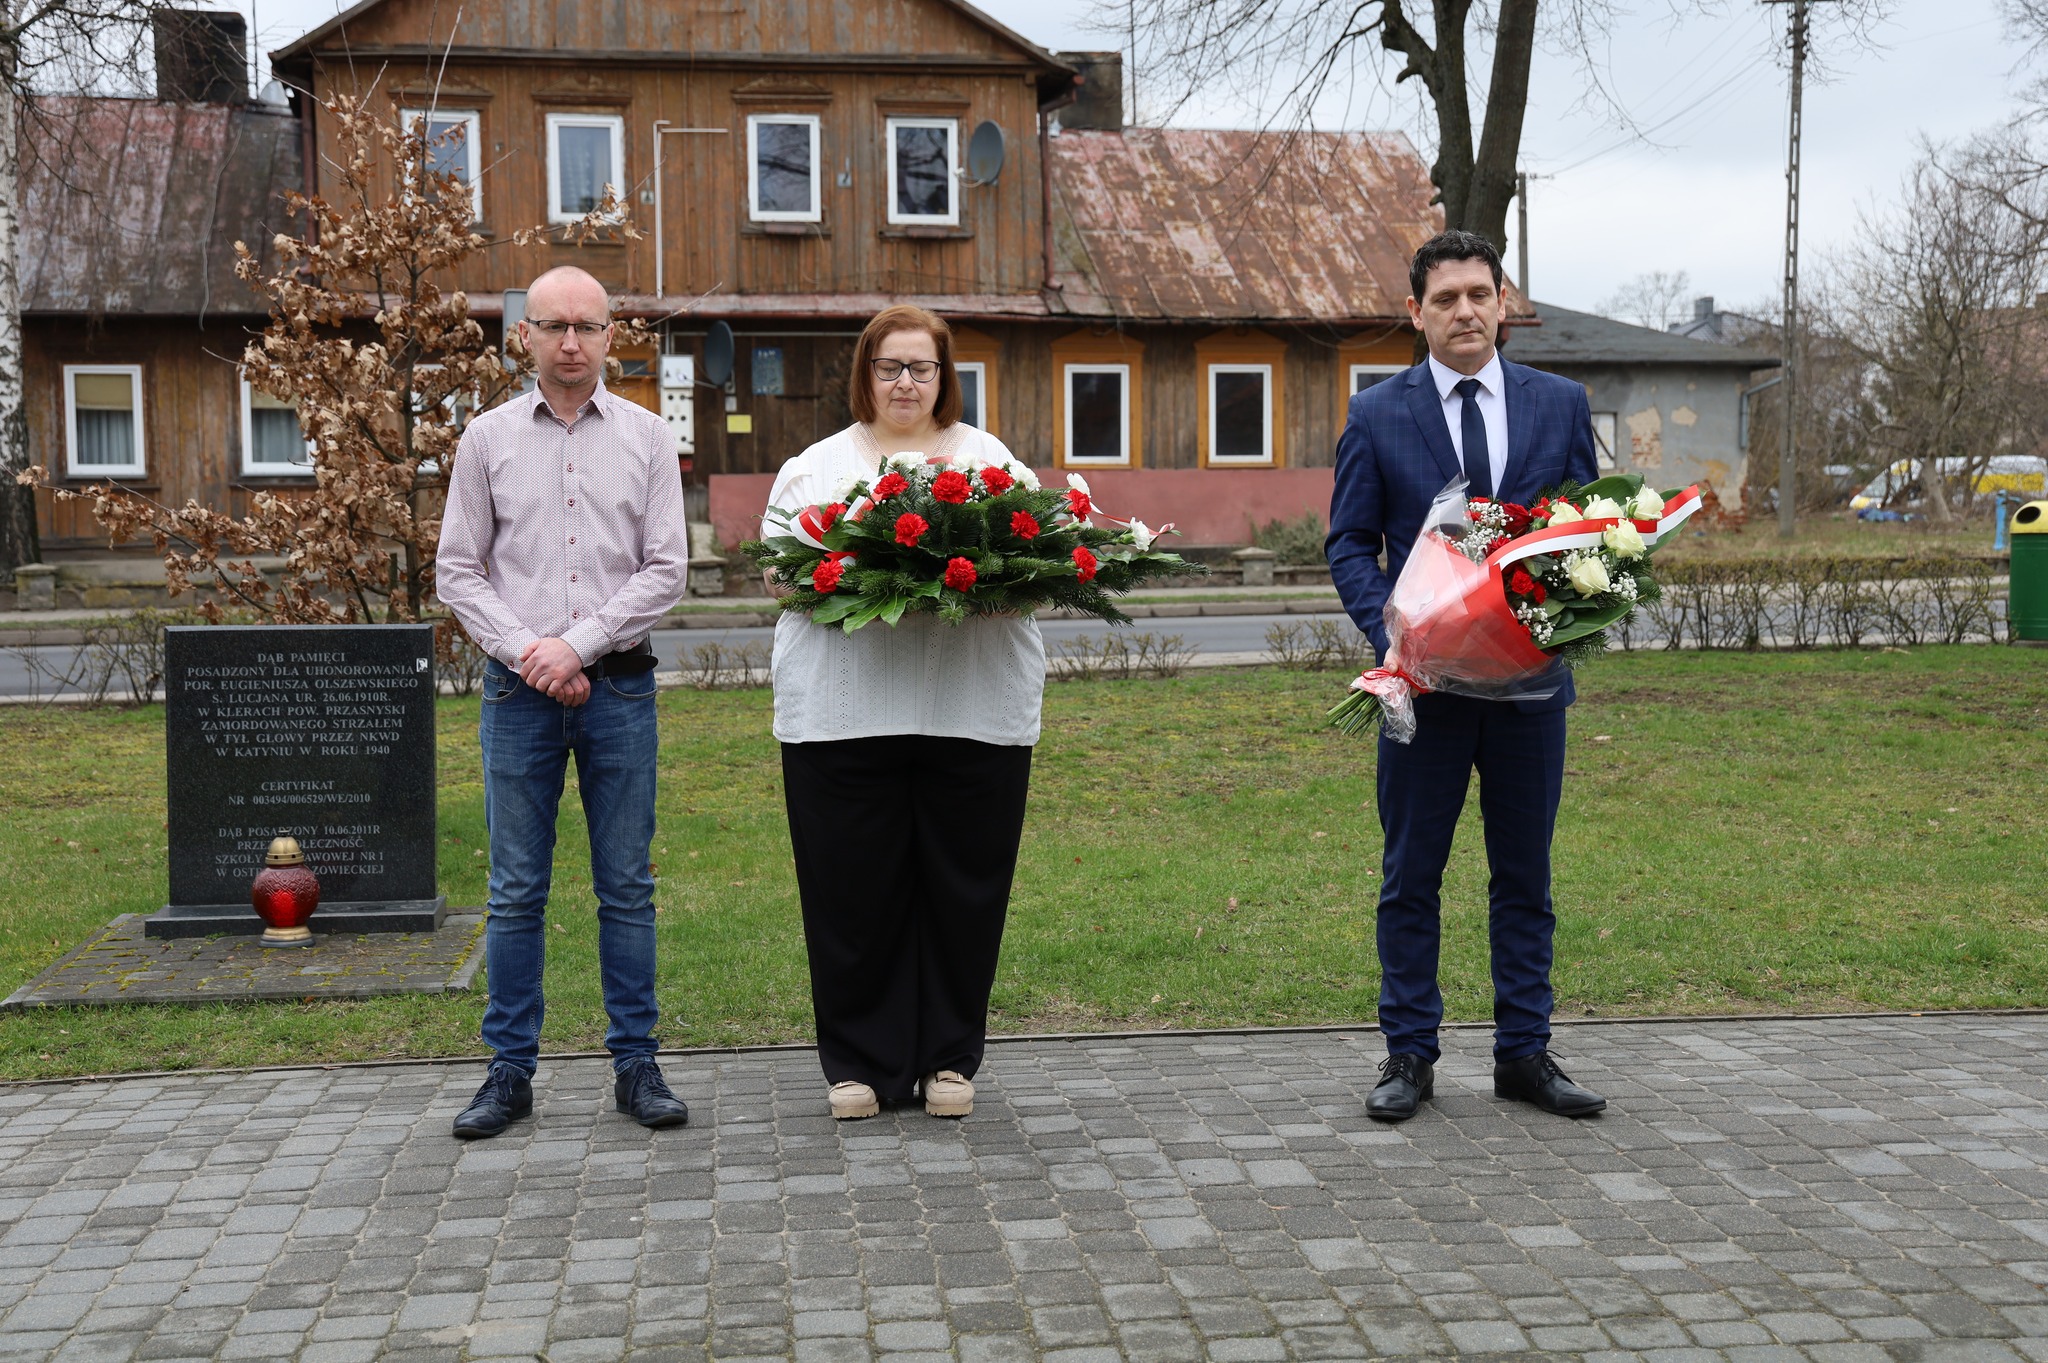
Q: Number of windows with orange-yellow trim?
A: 4